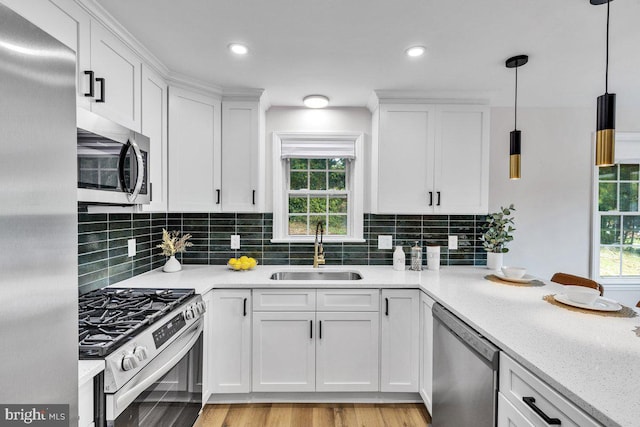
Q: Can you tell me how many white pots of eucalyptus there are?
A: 1